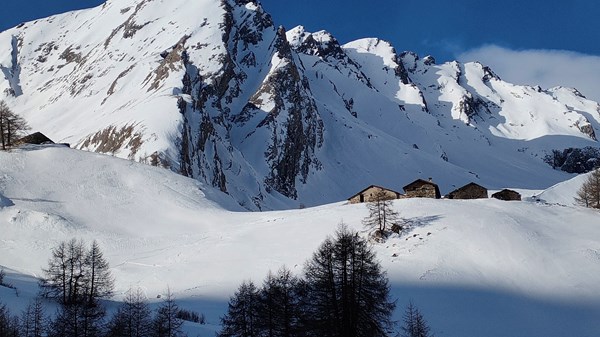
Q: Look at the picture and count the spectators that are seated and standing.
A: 0